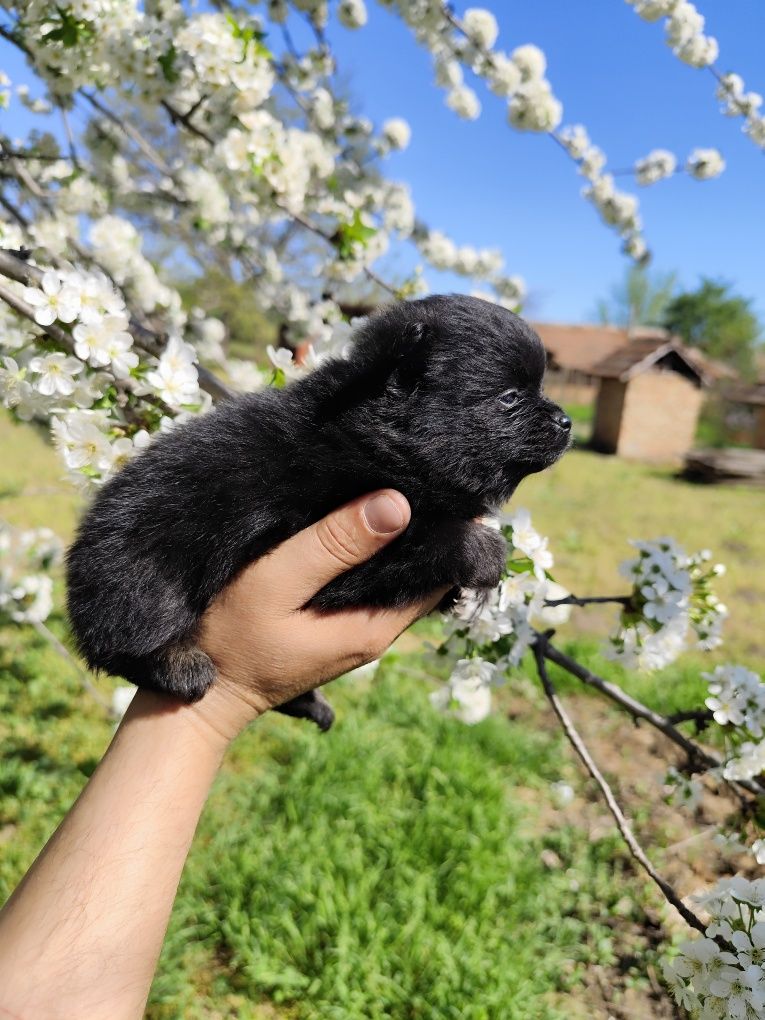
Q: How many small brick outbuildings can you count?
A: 1